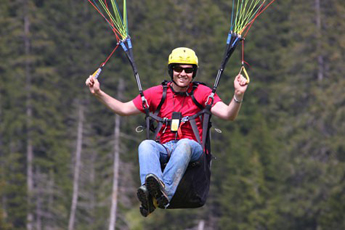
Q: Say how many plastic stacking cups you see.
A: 0